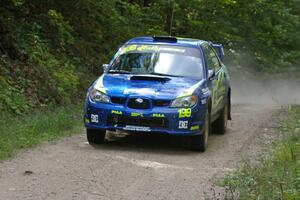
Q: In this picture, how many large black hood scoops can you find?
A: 1